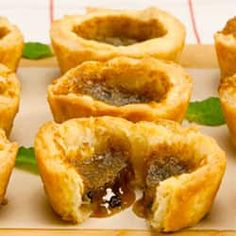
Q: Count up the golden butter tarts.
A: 8